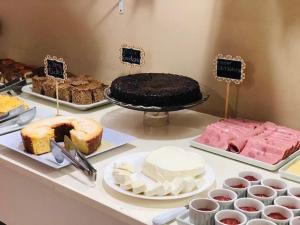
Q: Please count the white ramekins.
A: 13